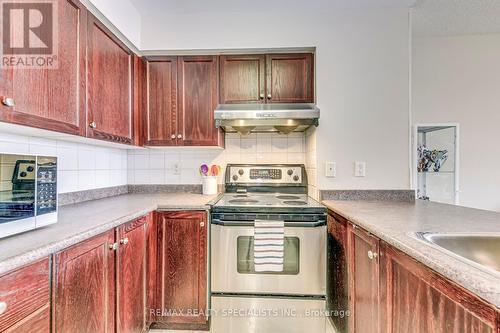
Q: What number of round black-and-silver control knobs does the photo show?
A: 4